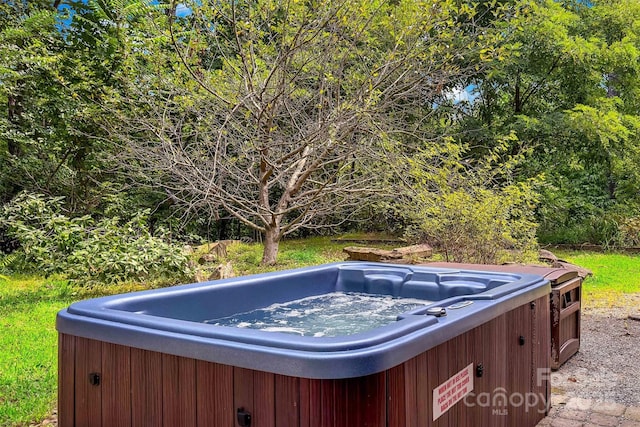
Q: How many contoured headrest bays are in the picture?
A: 2